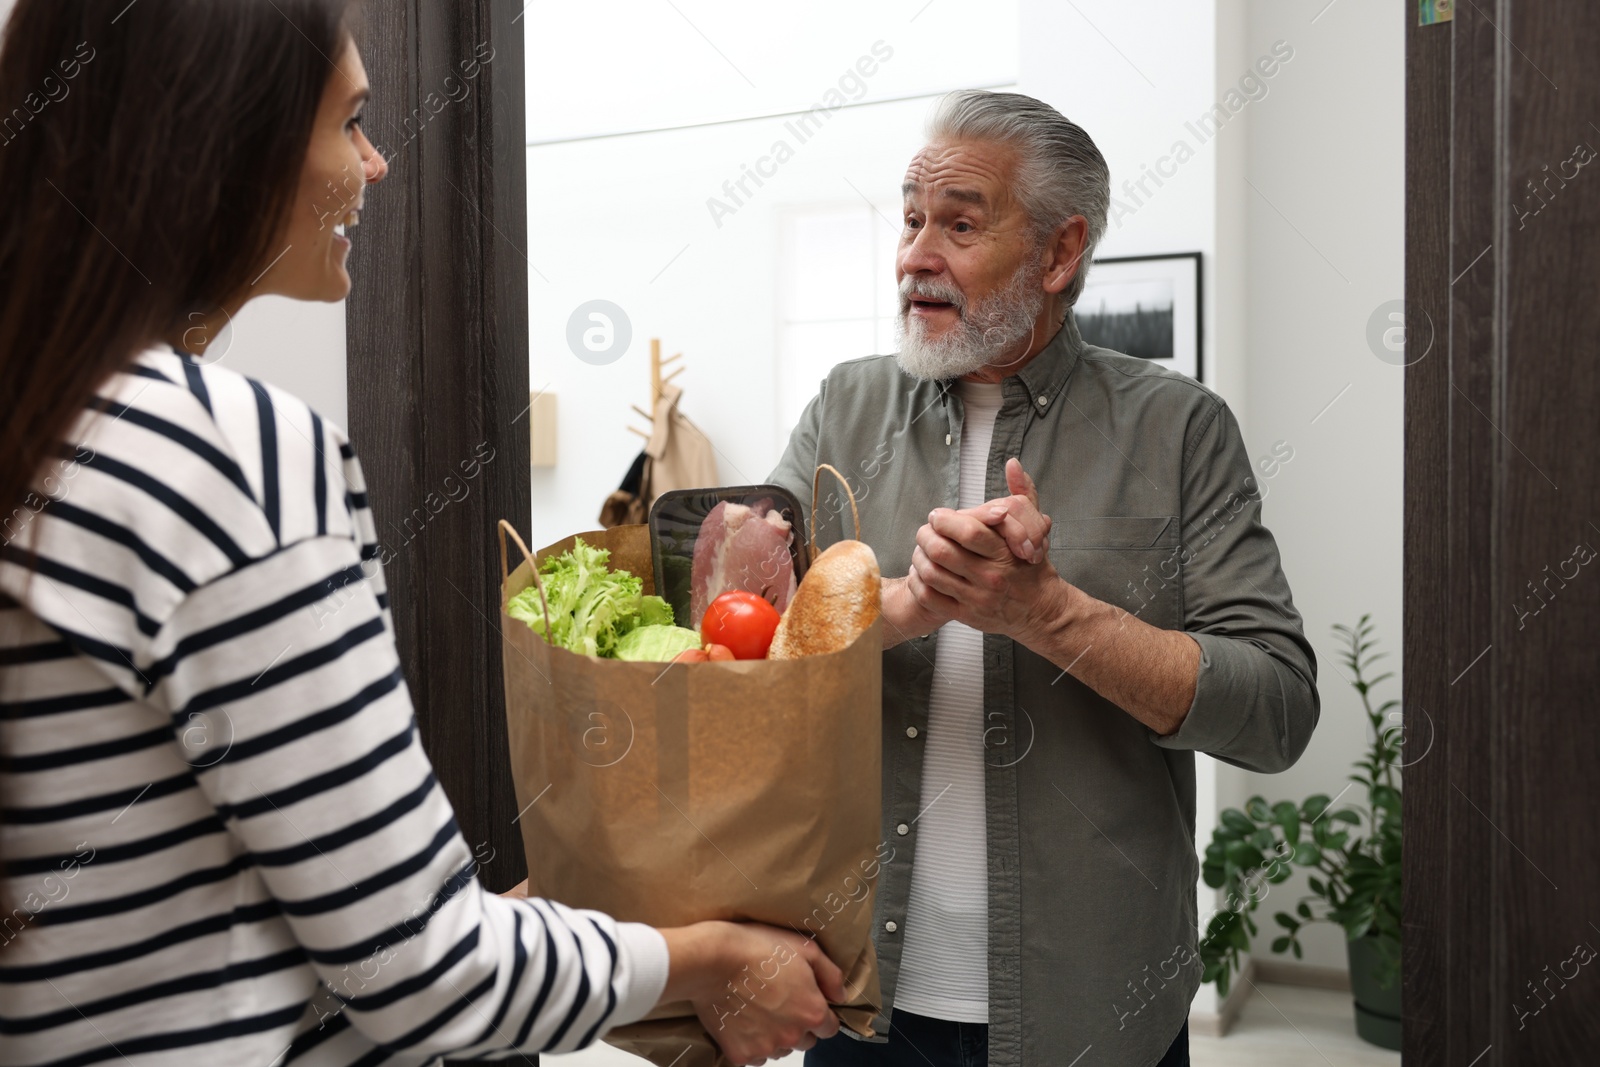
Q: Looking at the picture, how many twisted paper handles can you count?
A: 2